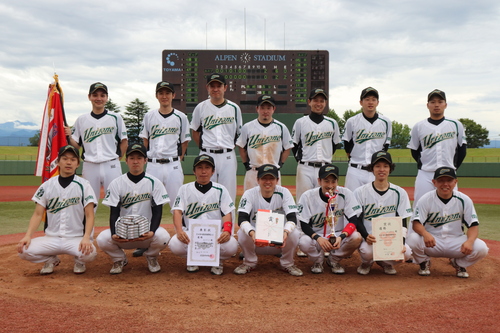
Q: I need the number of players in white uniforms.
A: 14